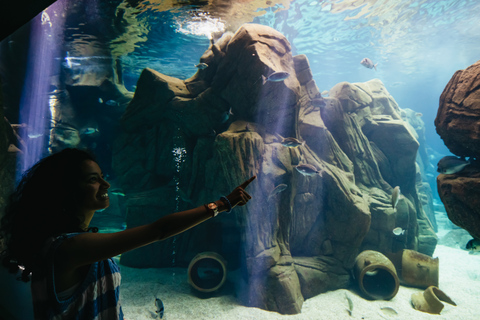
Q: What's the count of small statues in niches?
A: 0